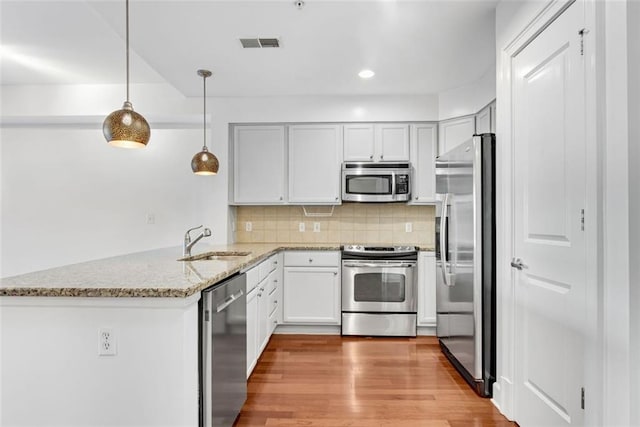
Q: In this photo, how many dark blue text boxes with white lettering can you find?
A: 0